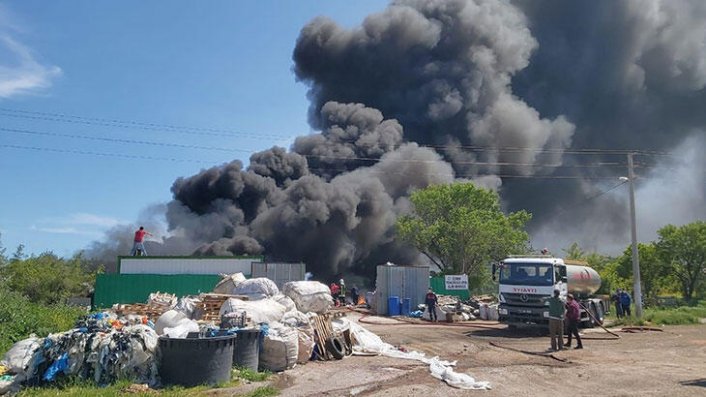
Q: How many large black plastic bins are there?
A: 2